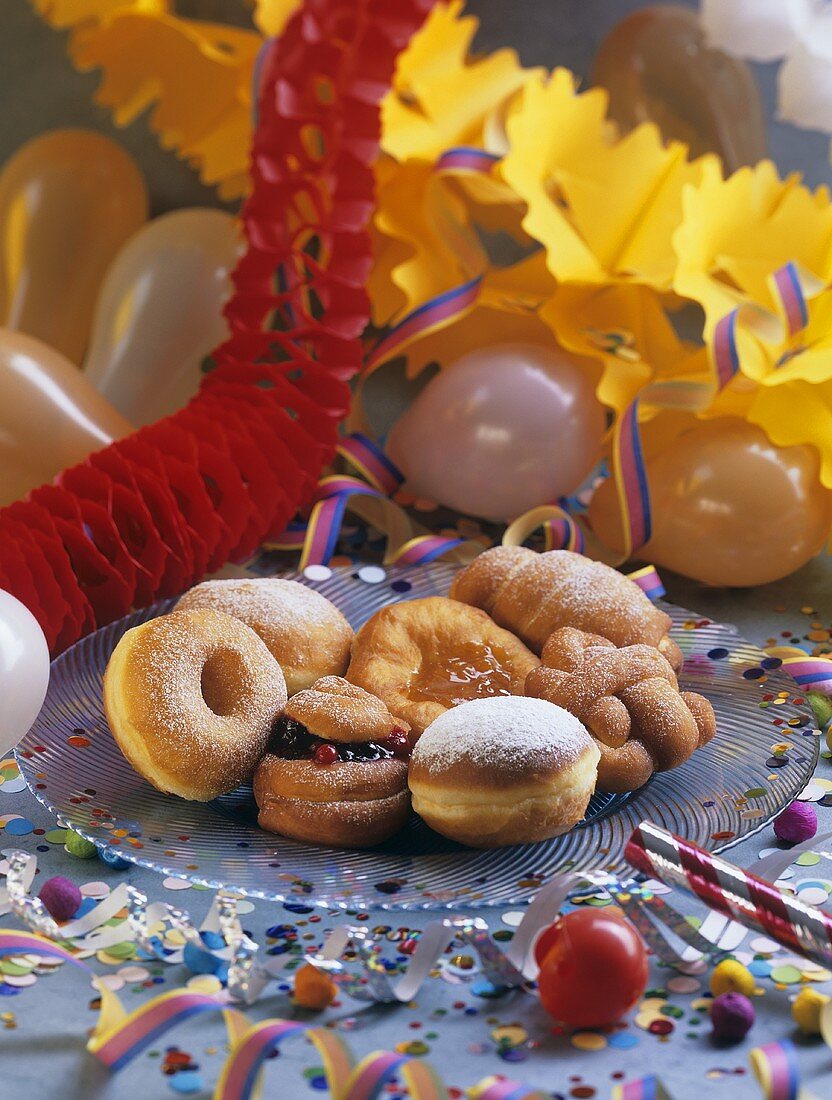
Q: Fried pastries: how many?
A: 7